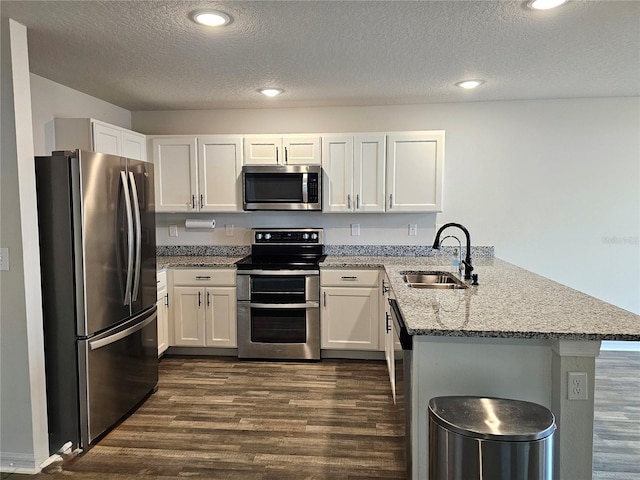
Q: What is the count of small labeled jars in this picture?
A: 0